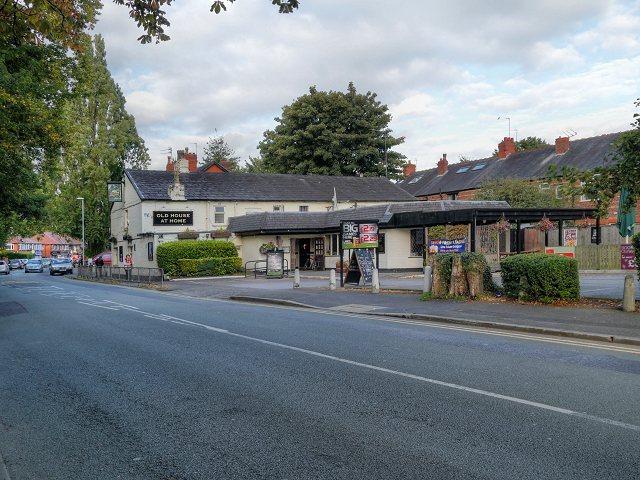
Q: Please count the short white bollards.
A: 5